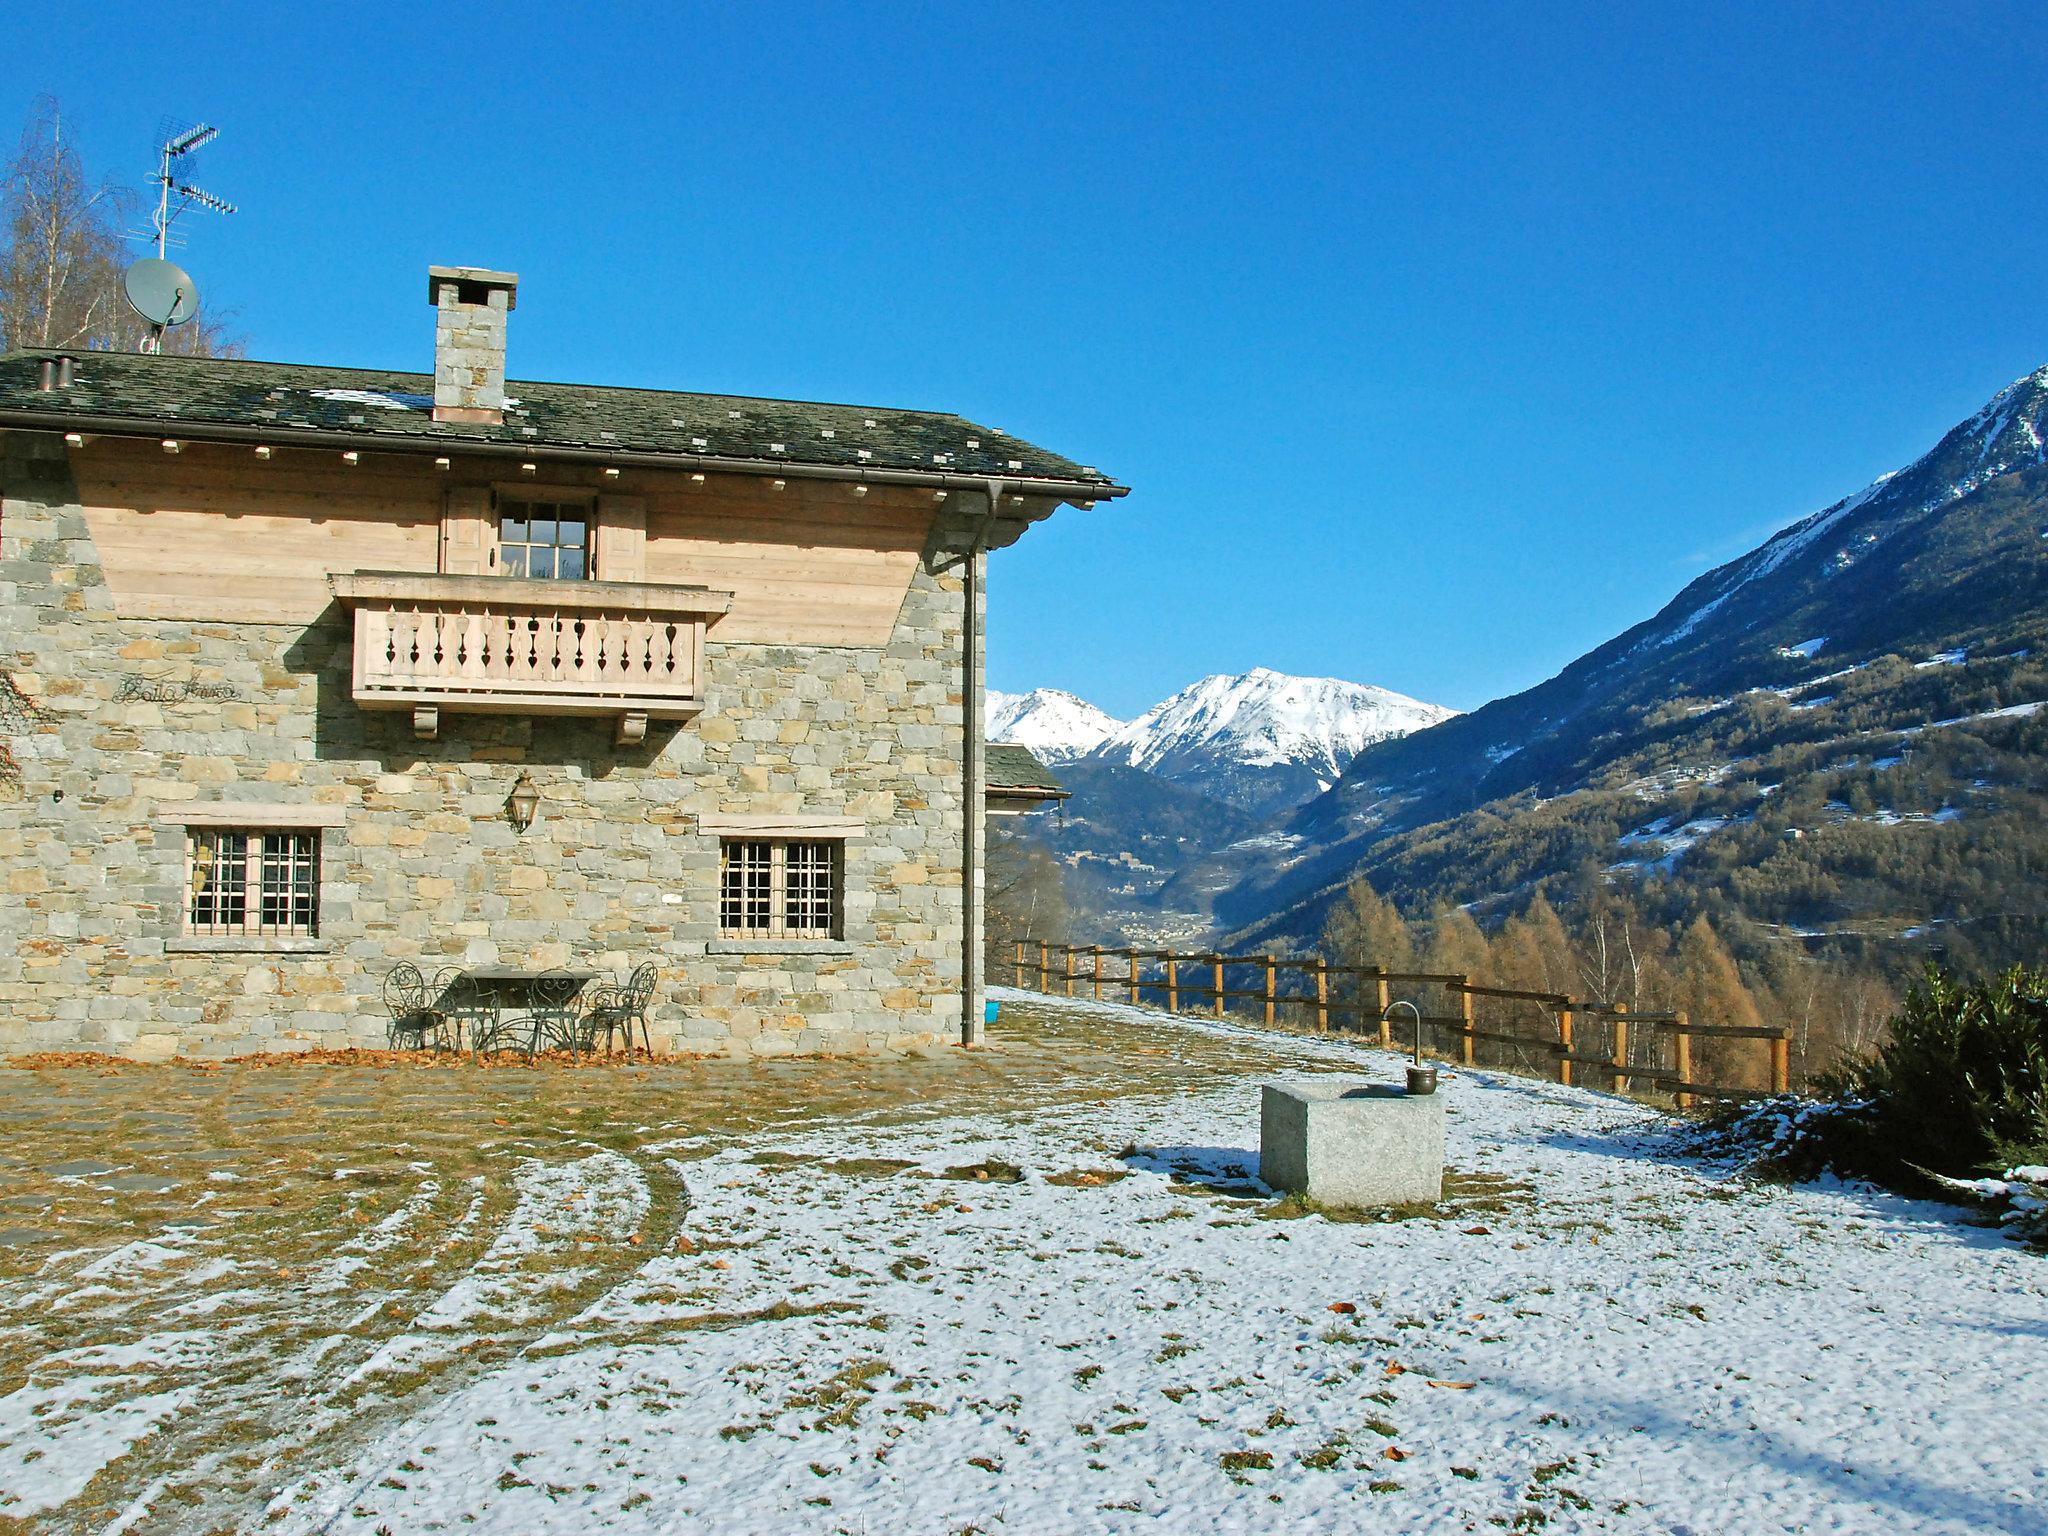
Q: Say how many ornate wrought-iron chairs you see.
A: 4